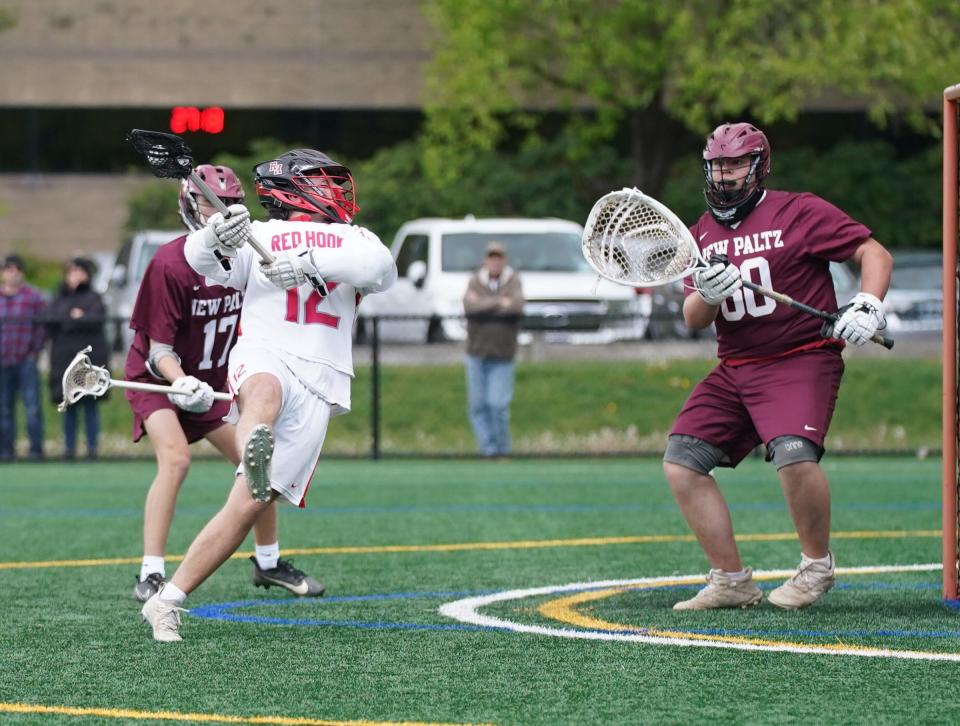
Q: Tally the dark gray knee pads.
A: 2